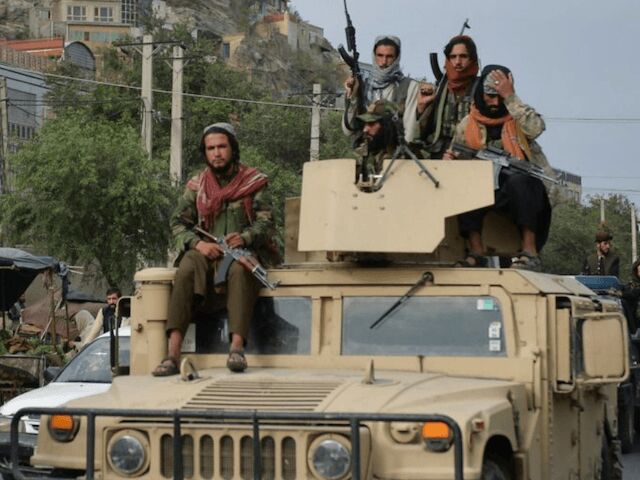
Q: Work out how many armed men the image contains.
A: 5